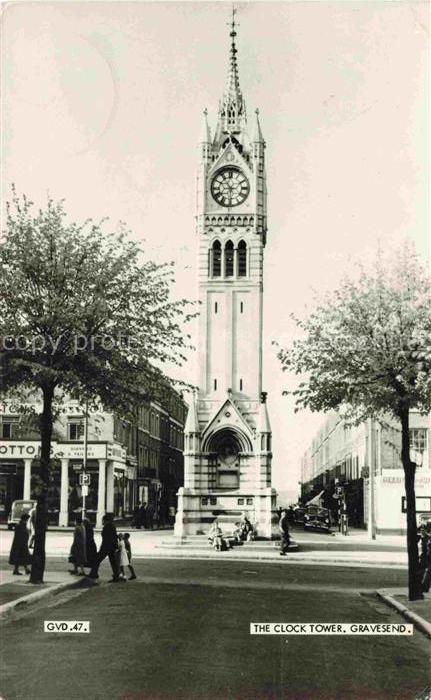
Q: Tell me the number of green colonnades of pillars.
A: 0